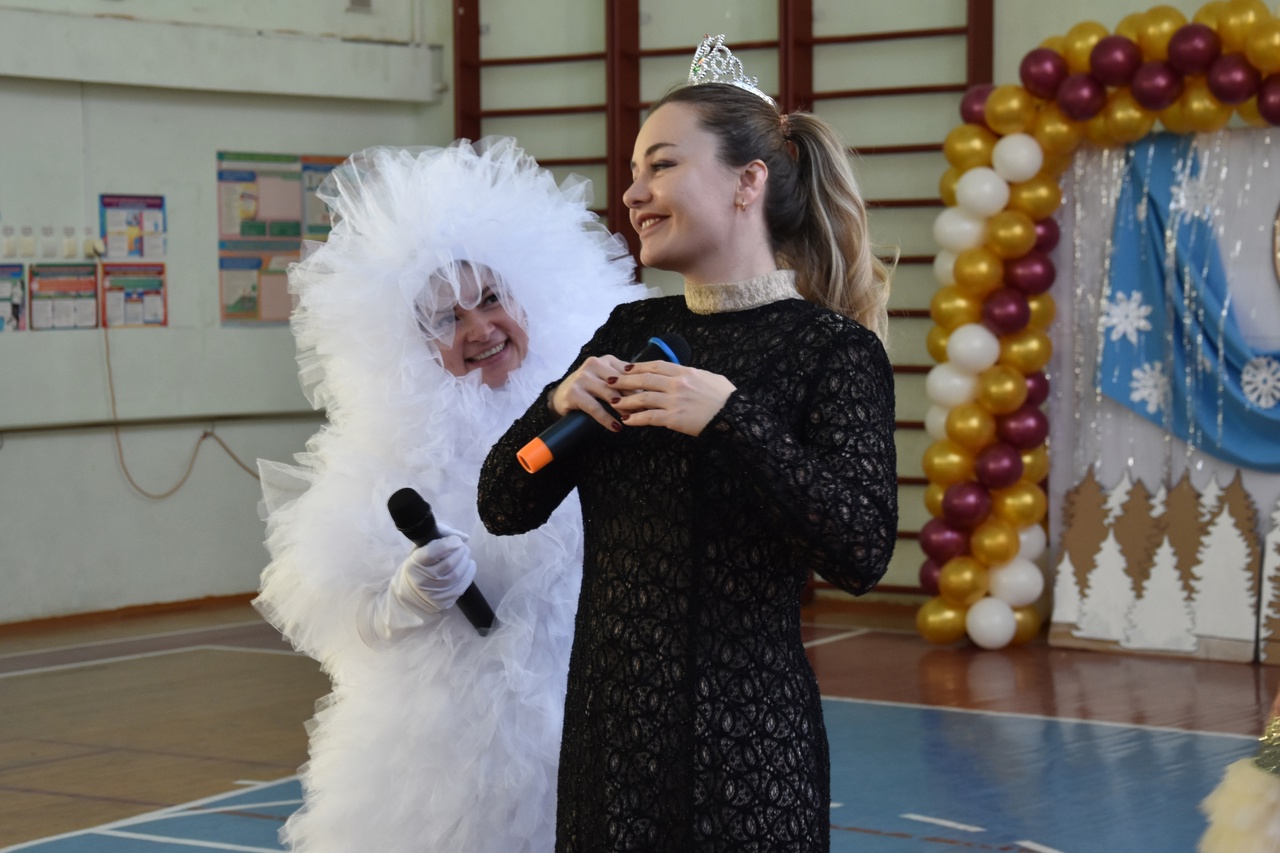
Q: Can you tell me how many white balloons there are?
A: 10